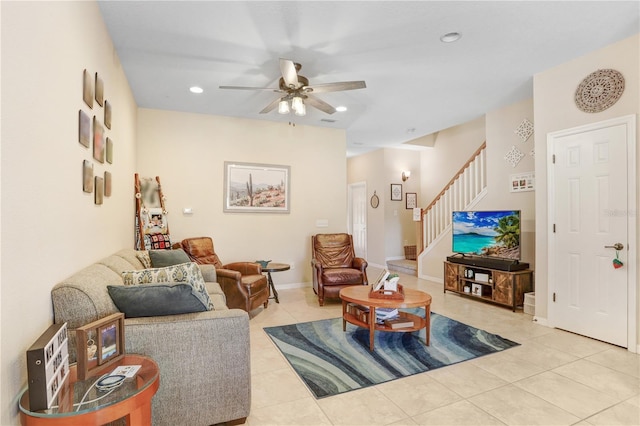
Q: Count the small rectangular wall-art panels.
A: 9